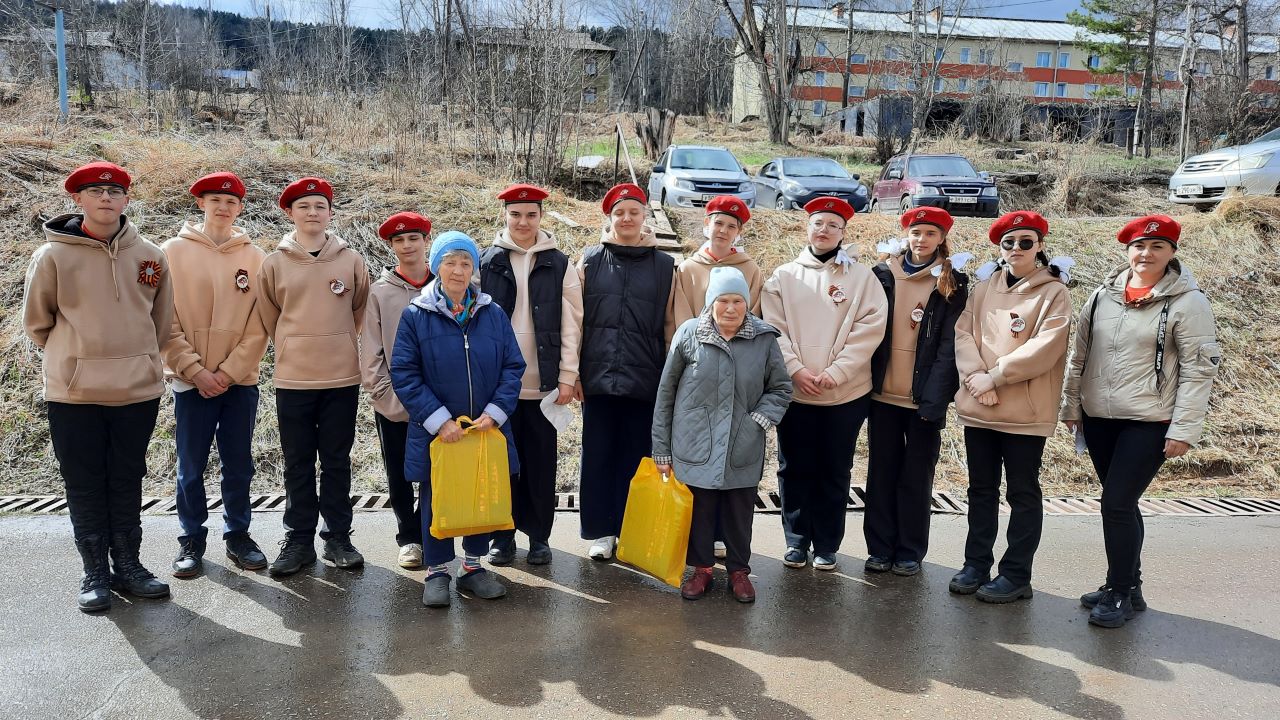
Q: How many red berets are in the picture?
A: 11